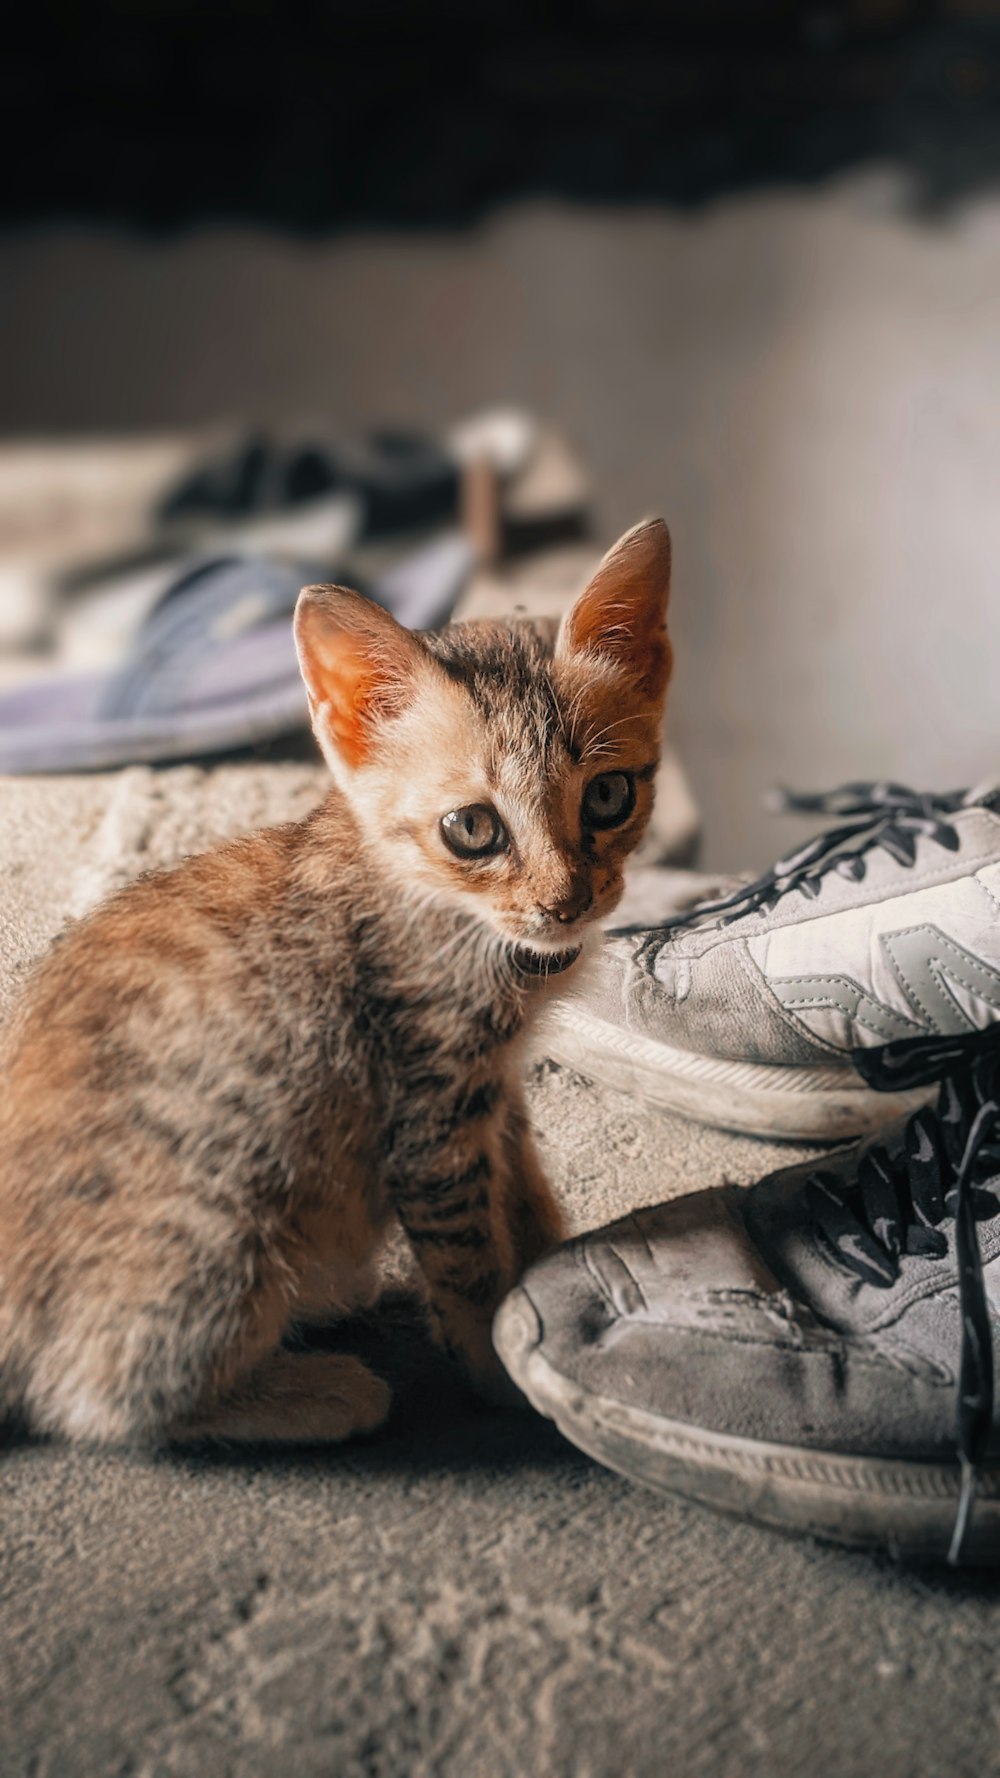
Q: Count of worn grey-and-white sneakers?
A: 2